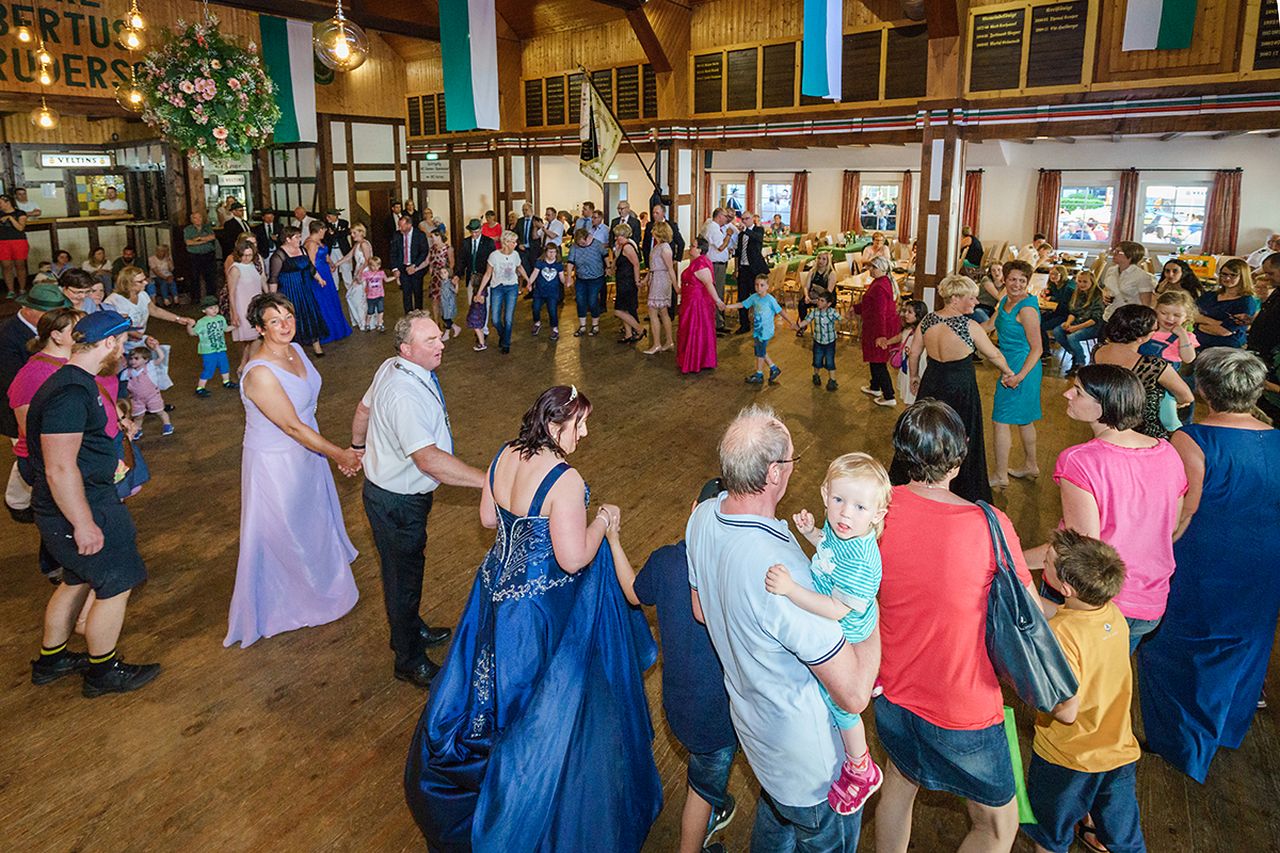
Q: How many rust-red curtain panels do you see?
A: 9